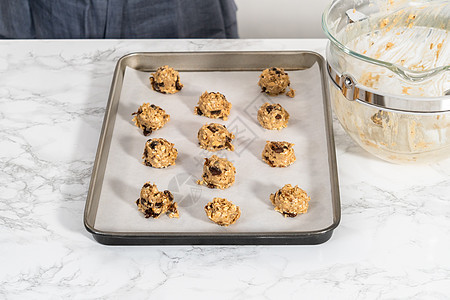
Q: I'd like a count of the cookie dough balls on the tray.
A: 12